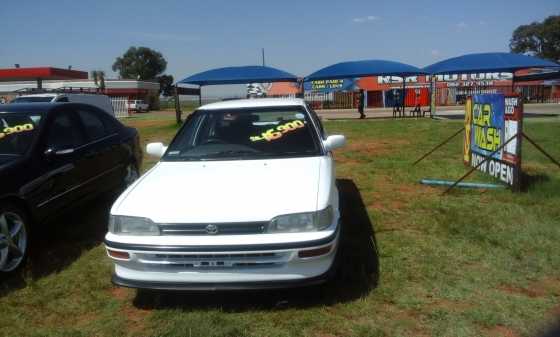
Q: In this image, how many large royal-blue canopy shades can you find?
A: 3